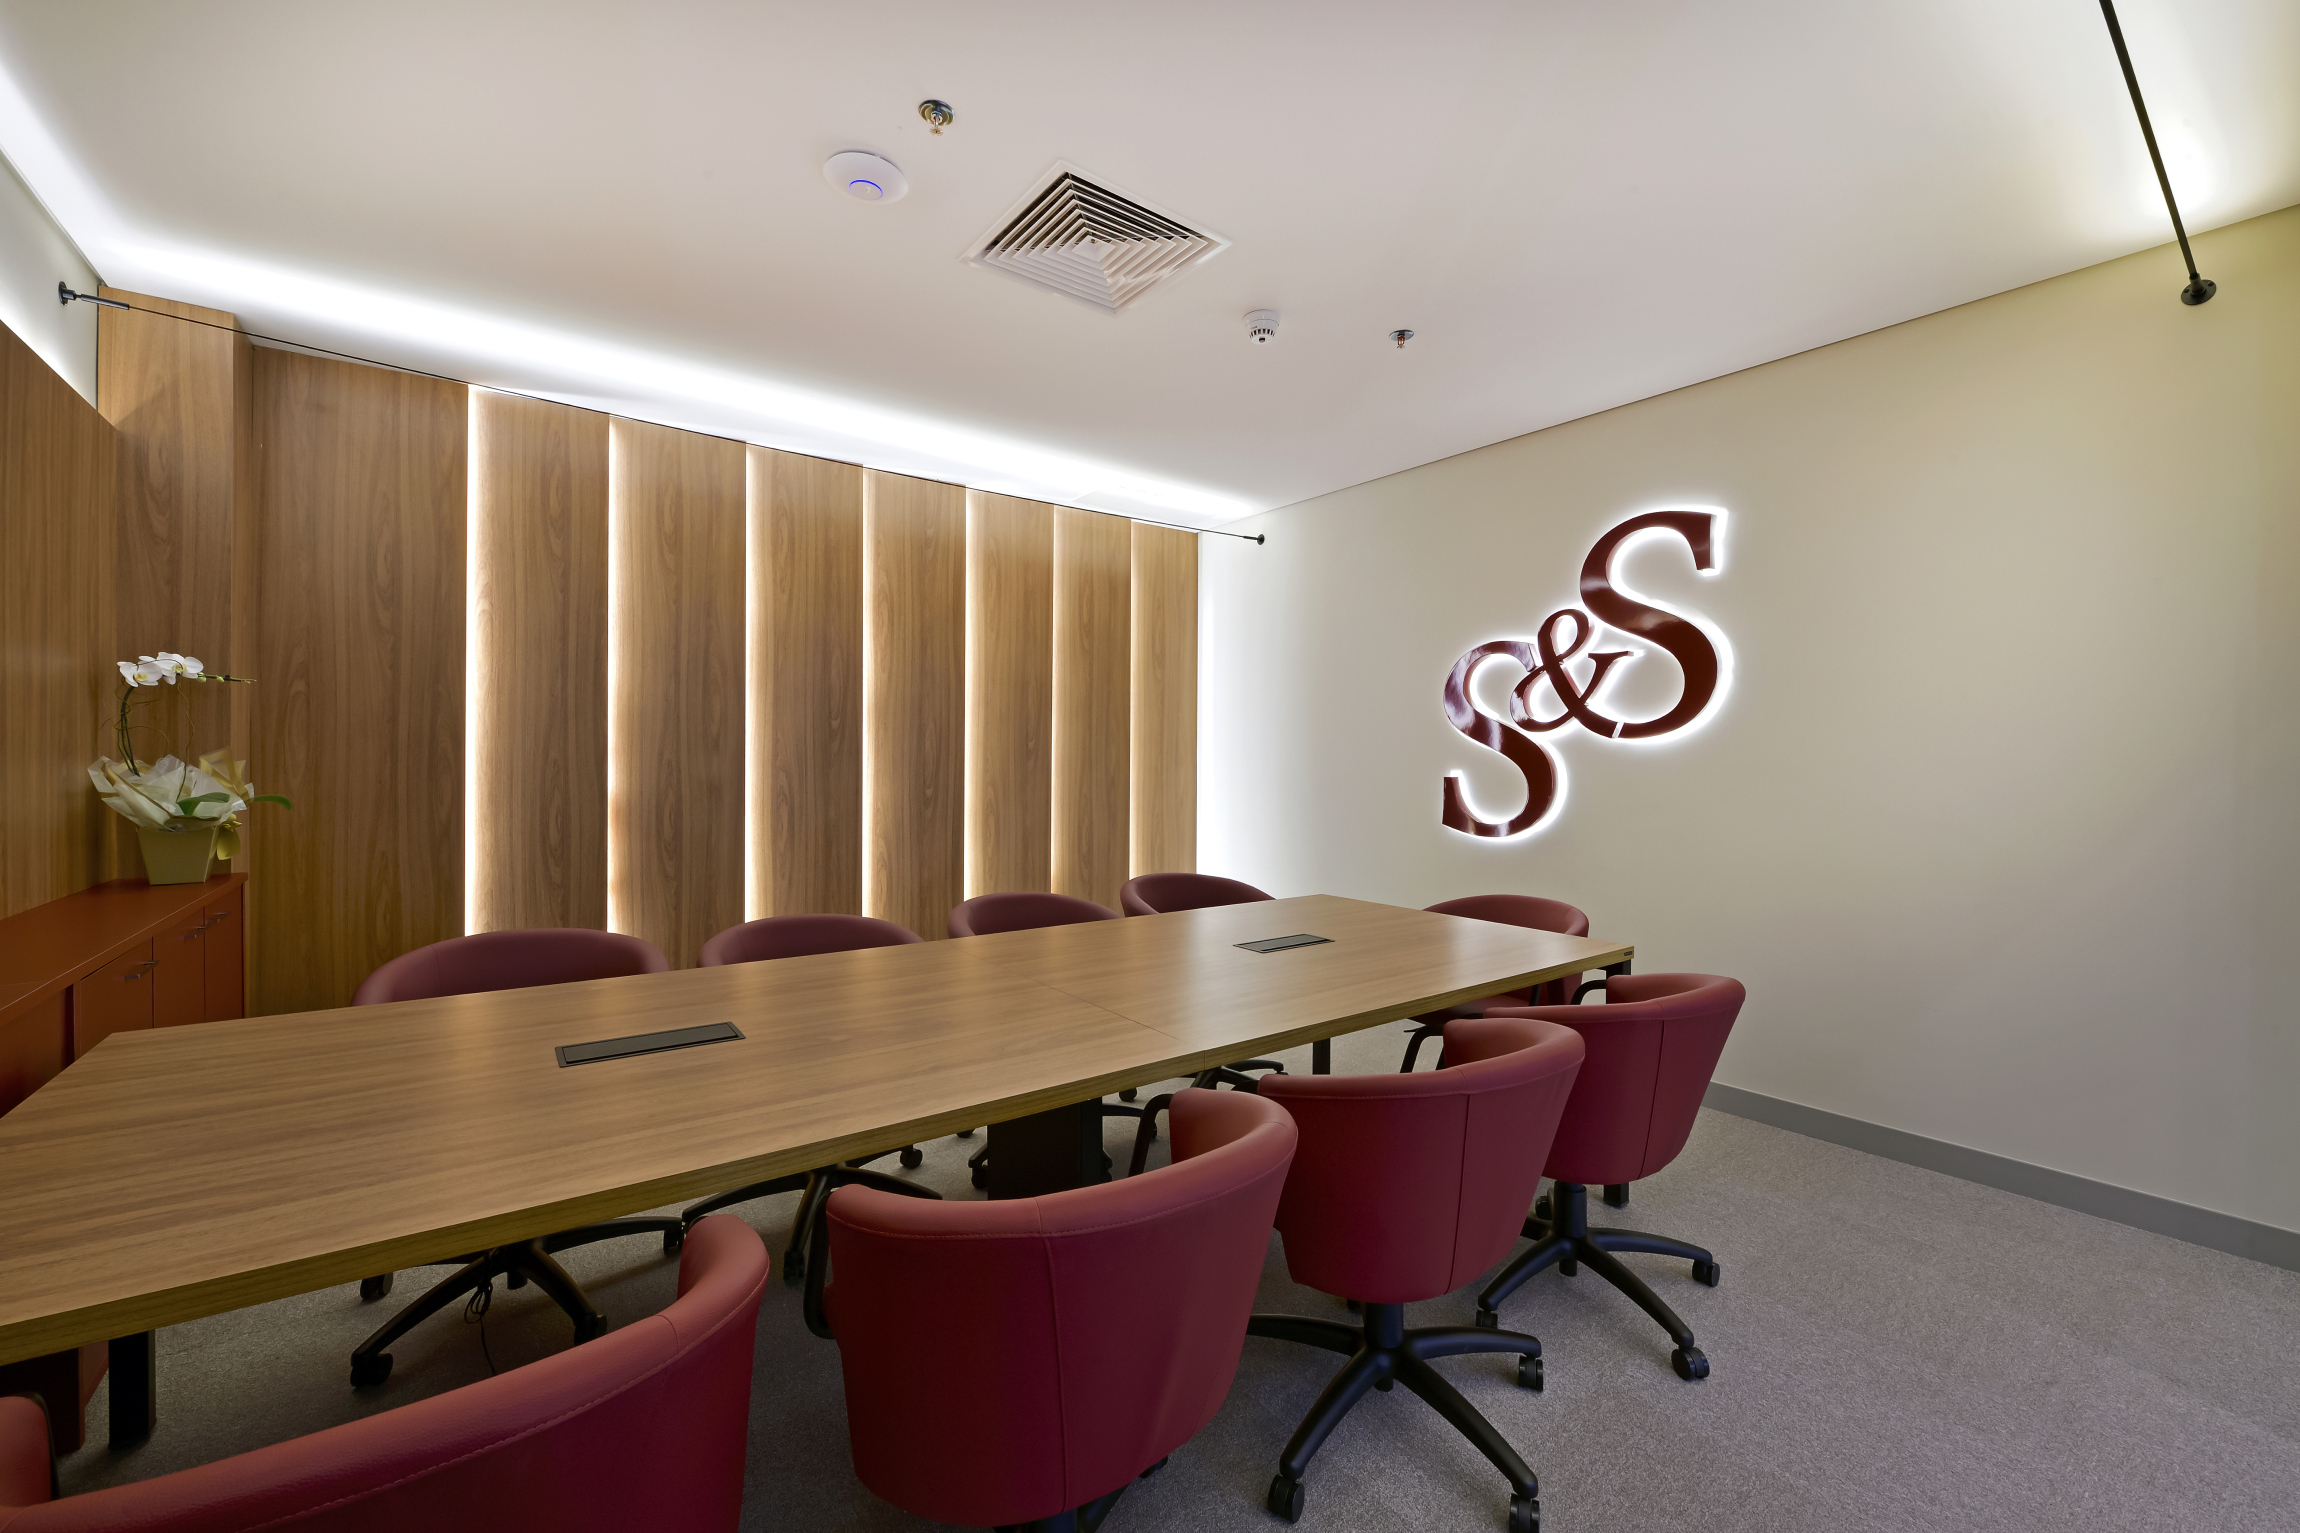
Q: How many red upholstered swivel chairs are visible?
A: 9